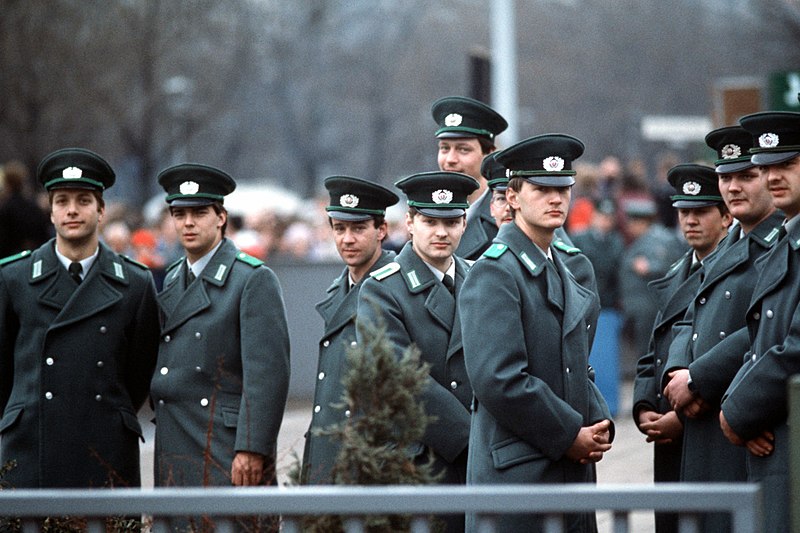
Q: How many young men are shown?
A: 10